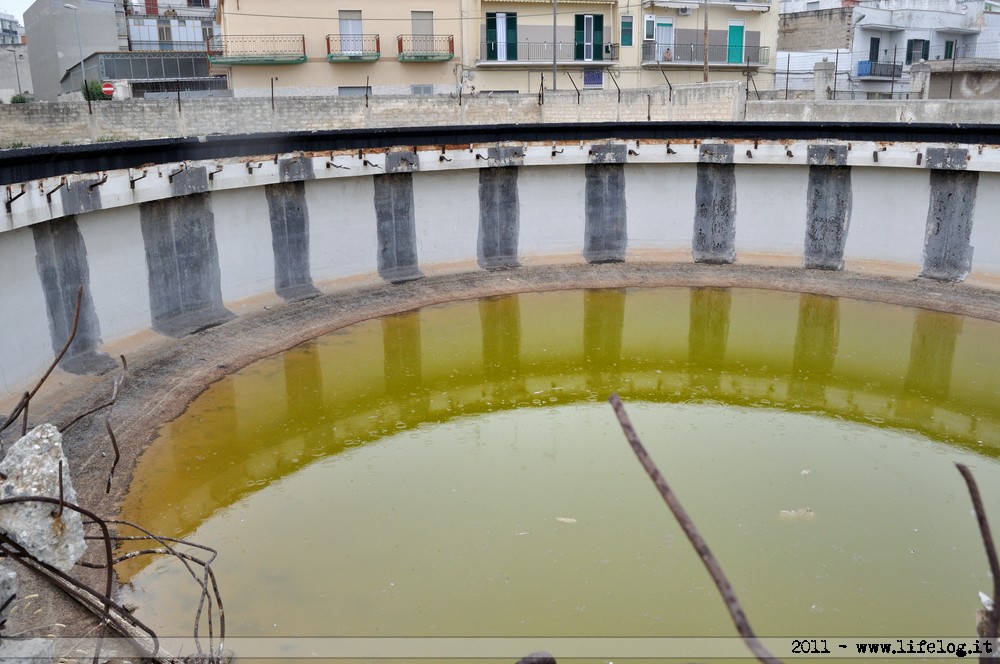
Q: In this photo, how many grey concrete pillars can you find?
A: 9